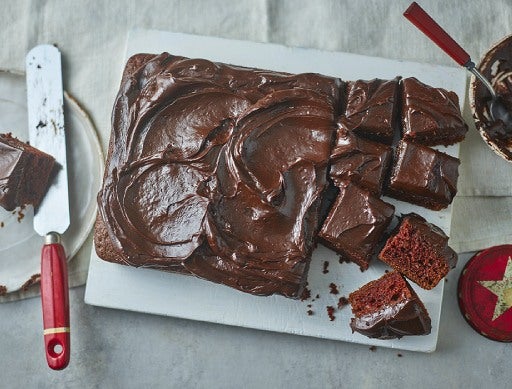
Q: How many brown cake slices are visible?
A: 8